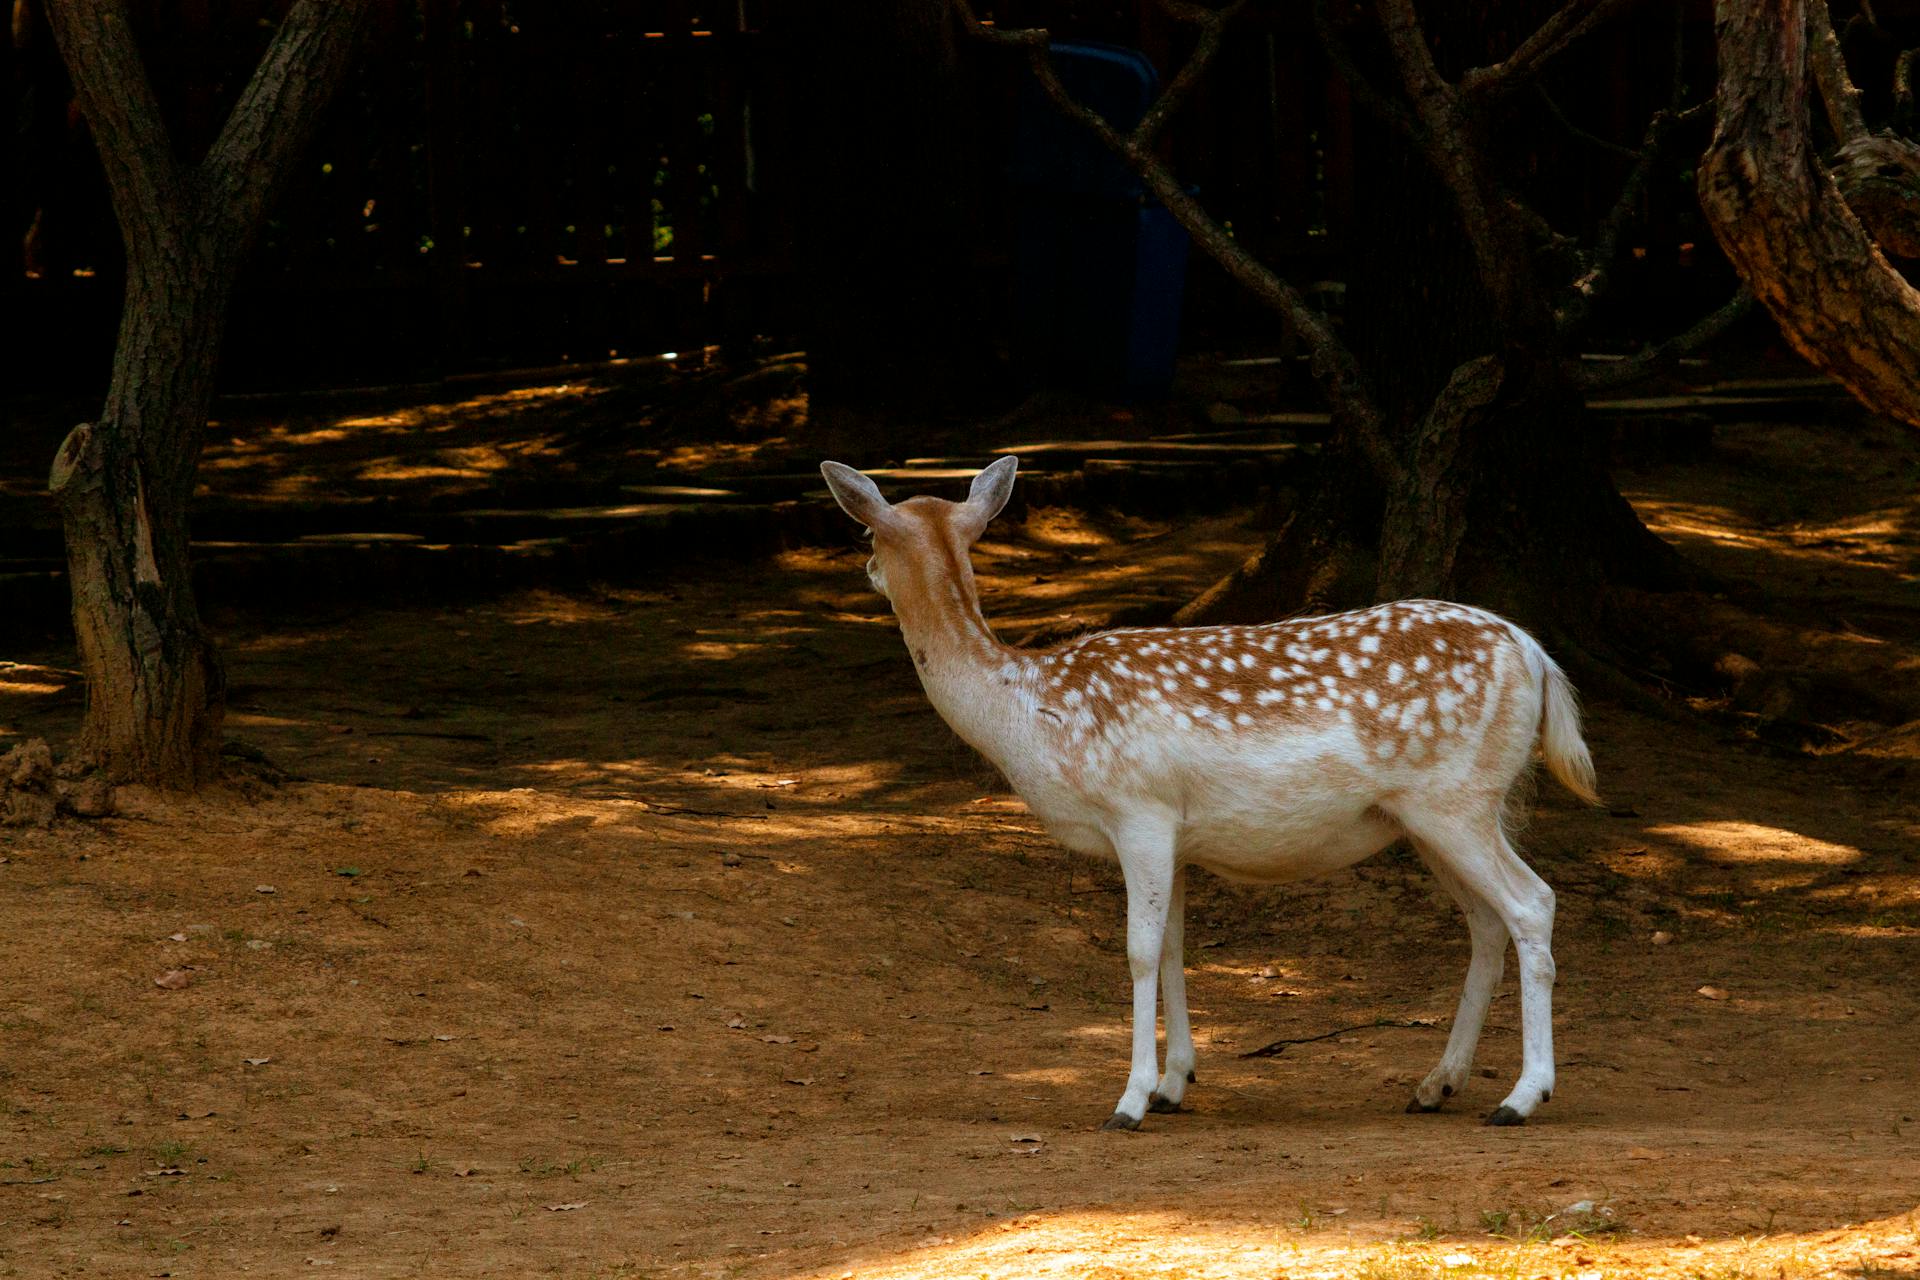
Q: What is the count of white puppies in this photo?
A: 0